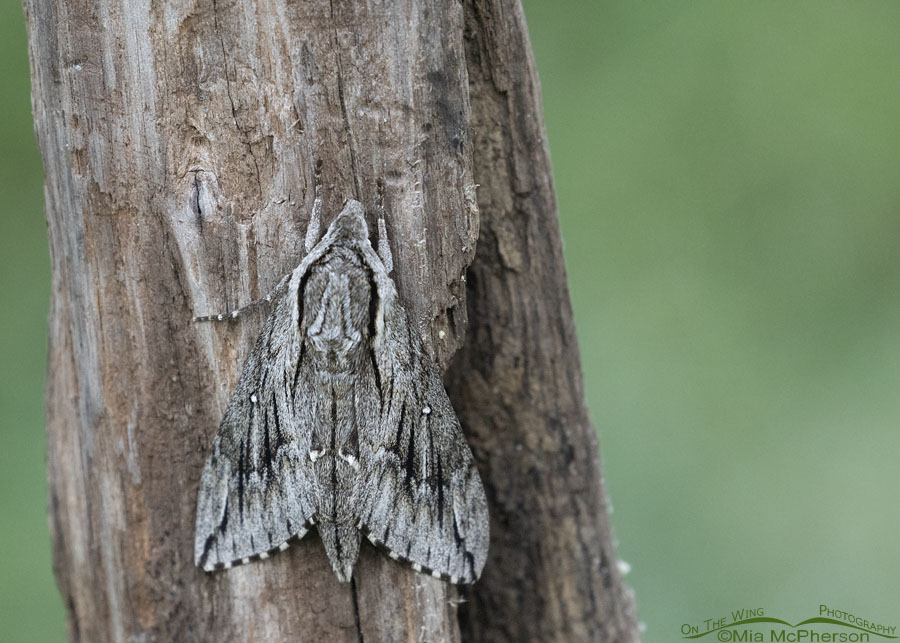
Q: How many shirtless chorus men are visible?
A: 0